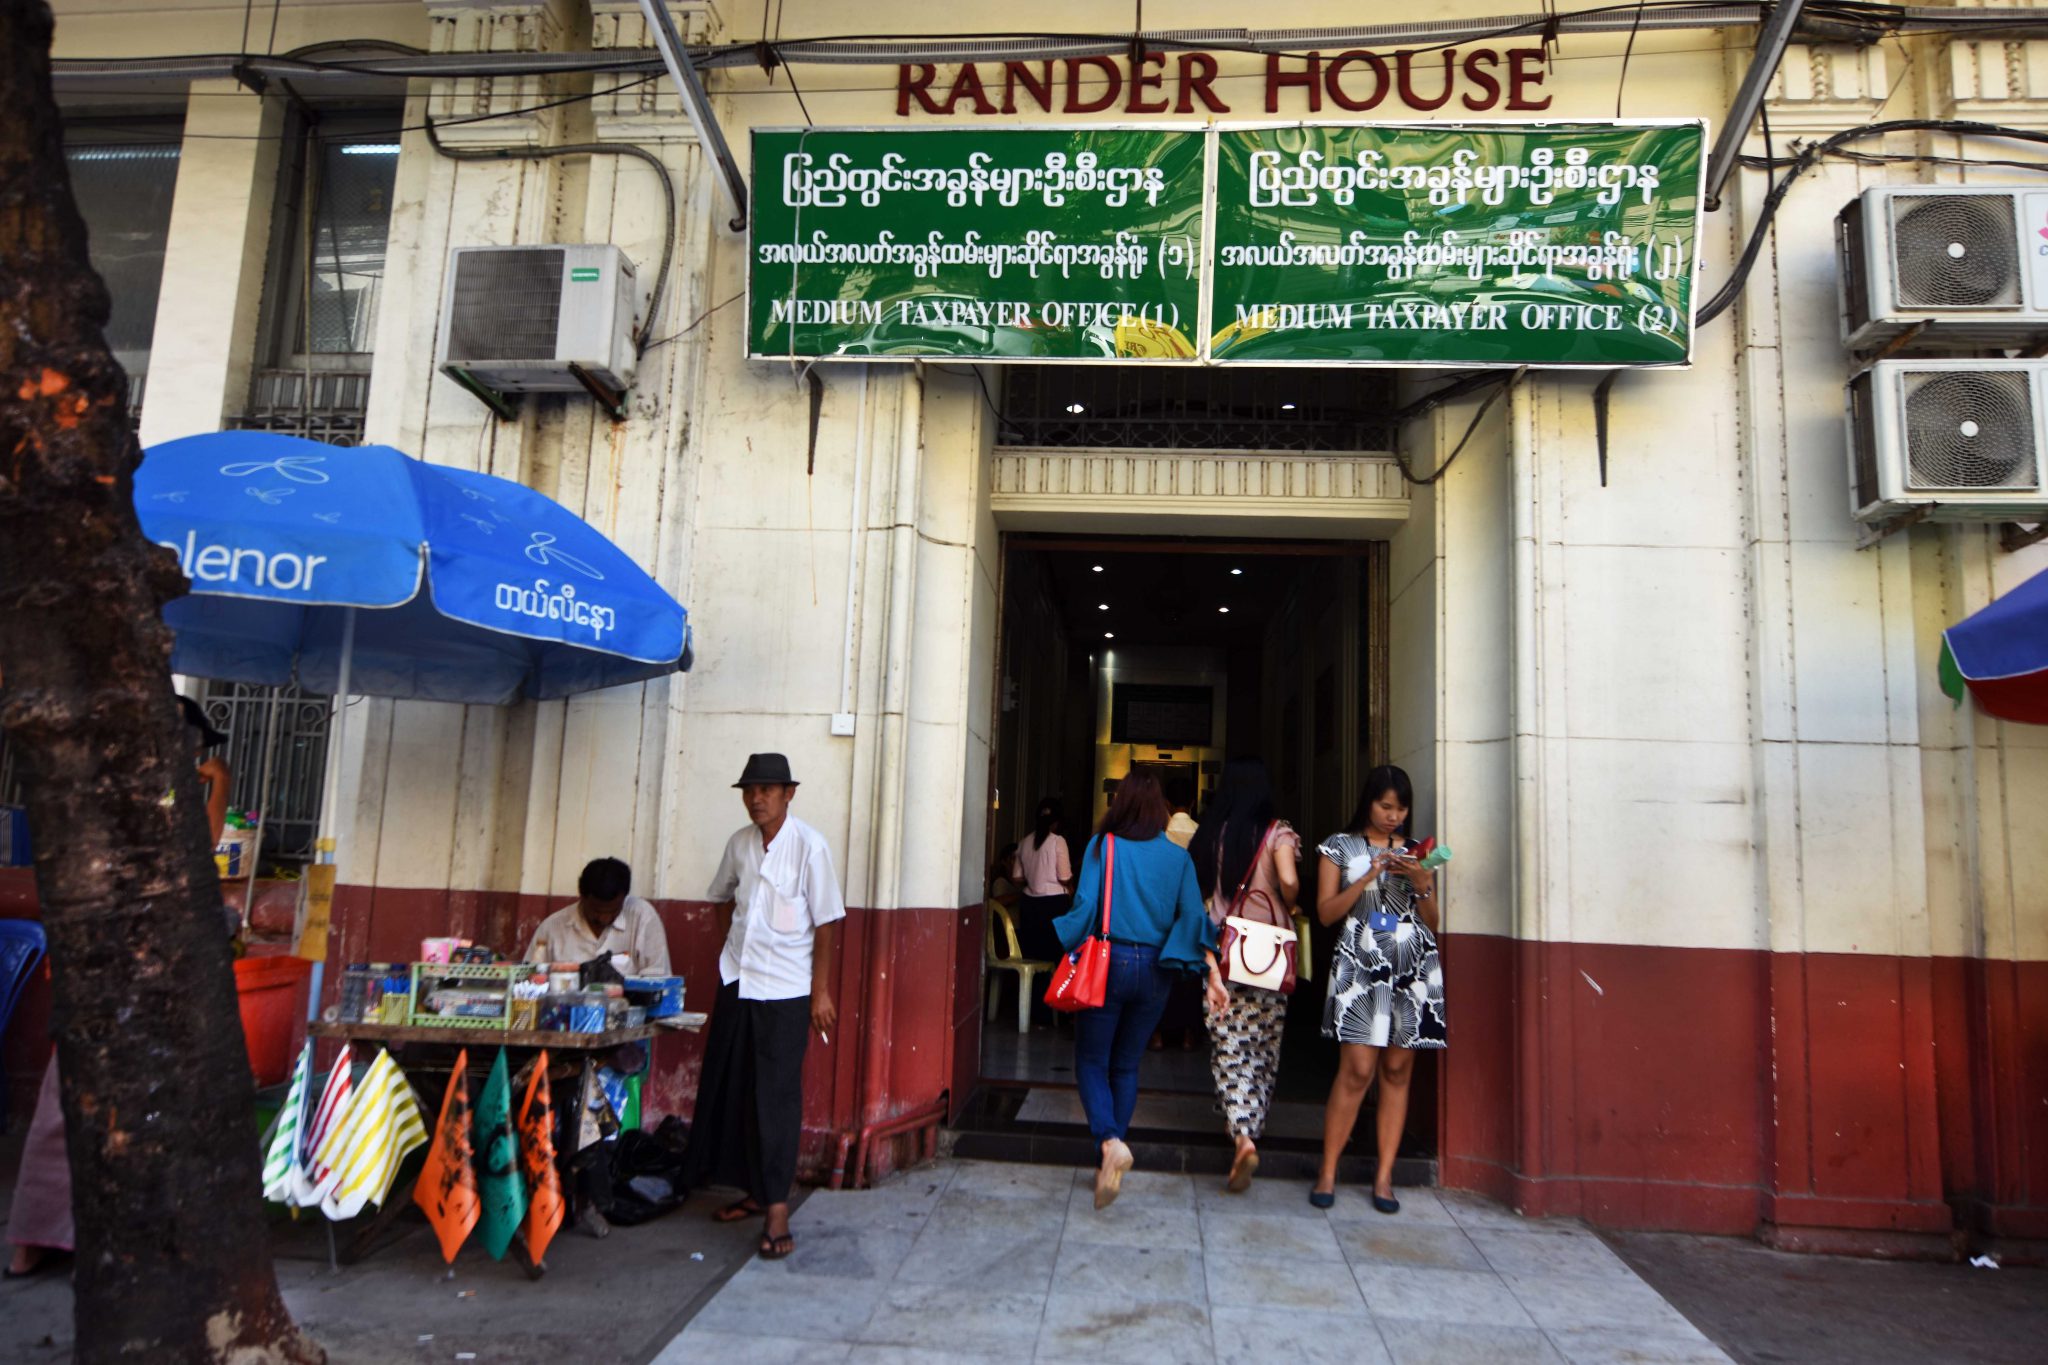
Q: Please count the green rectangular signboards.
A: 2